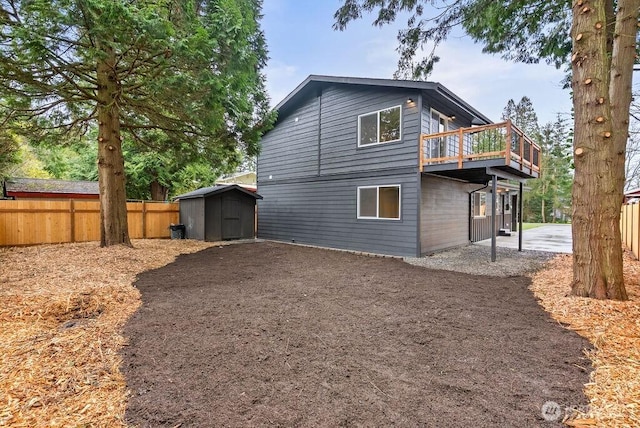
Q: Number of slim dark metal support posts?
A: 2